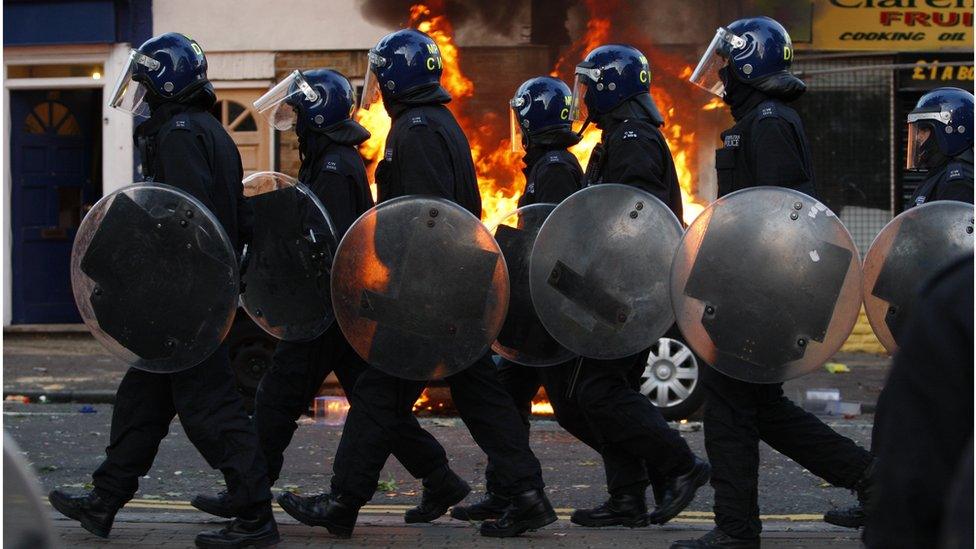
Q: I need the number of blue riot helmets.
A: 7